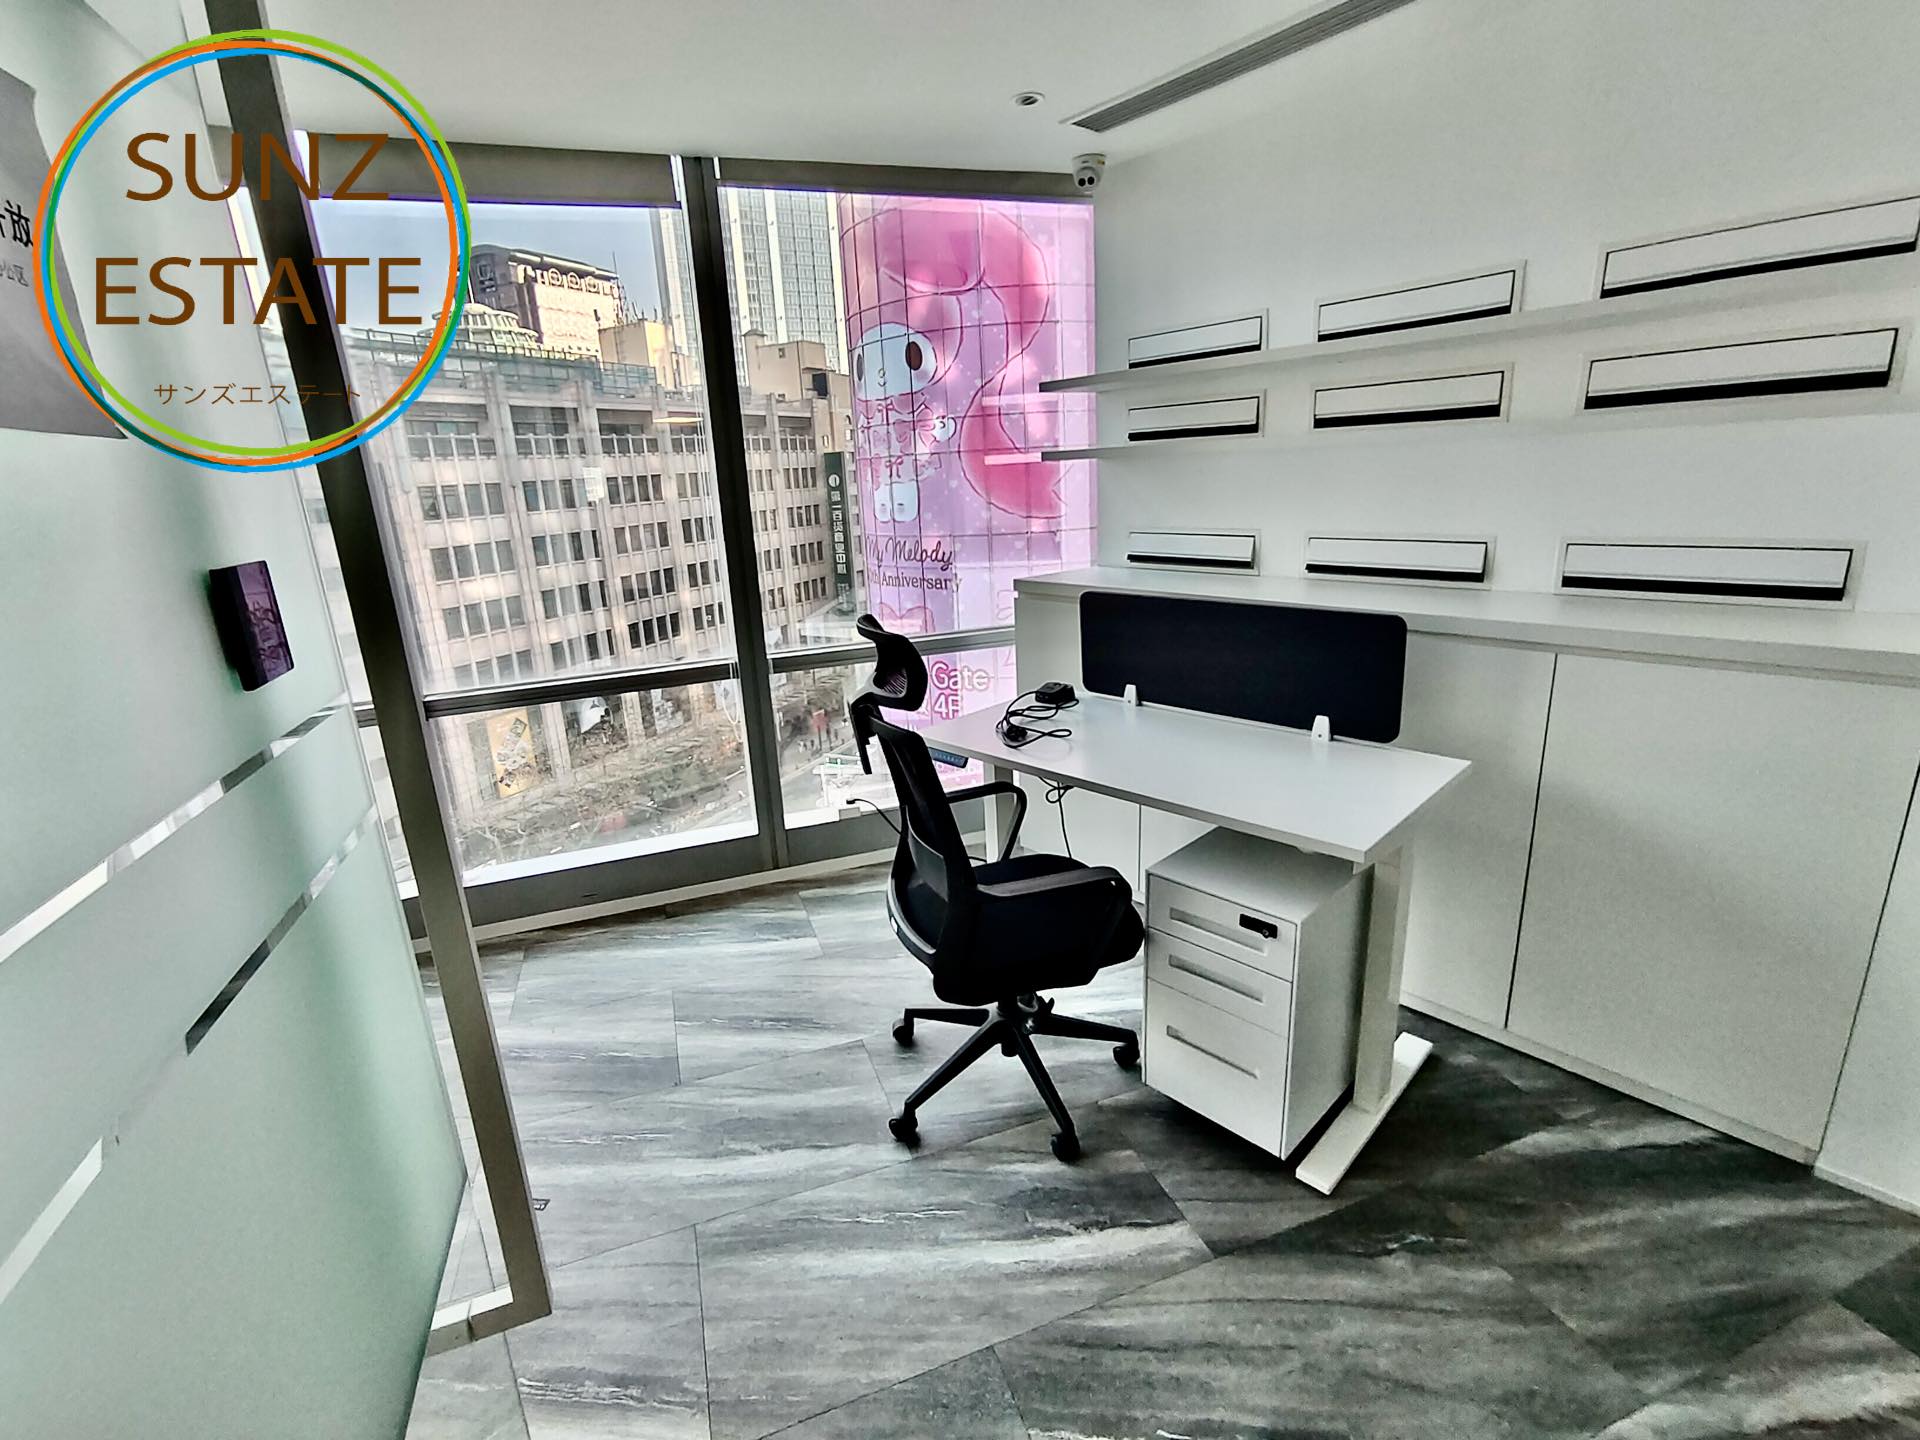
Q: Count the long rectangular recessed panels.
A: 9